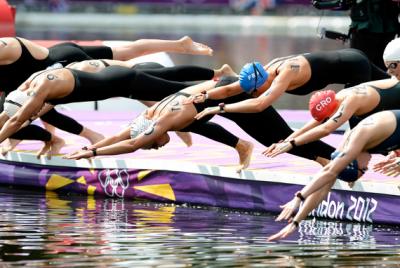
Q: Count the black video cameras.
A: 1